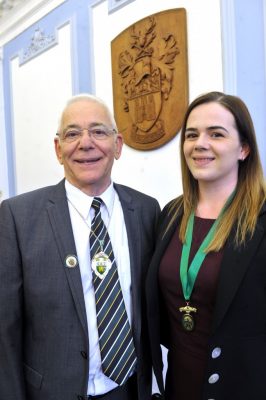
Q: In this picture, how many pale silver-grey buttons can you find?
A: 2